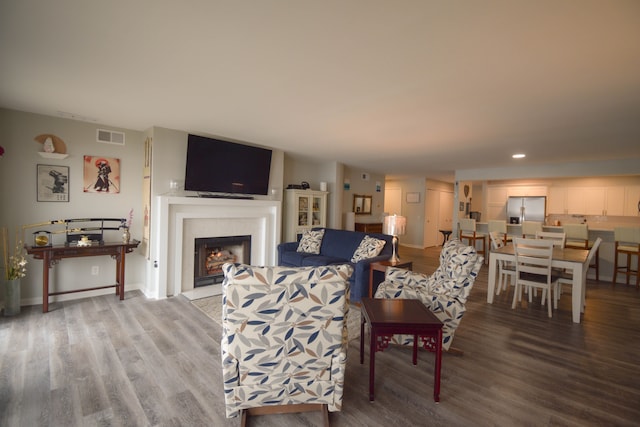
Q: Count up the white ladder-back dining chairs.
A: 4